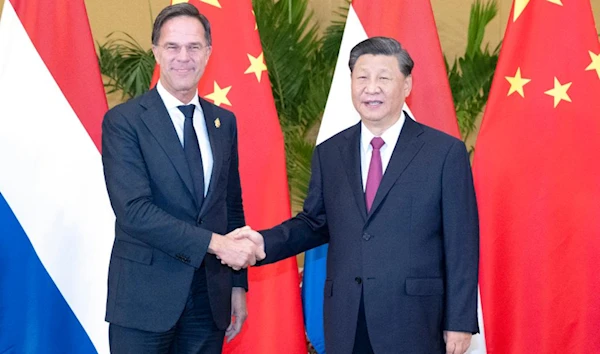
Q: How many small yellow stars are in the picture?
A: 5